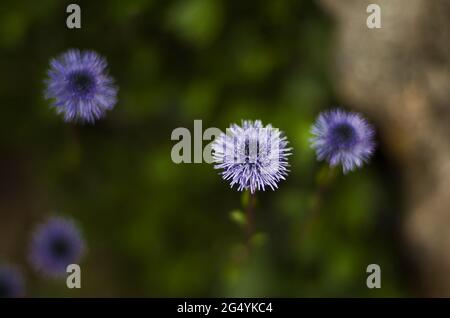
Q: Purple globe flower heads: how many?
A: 5